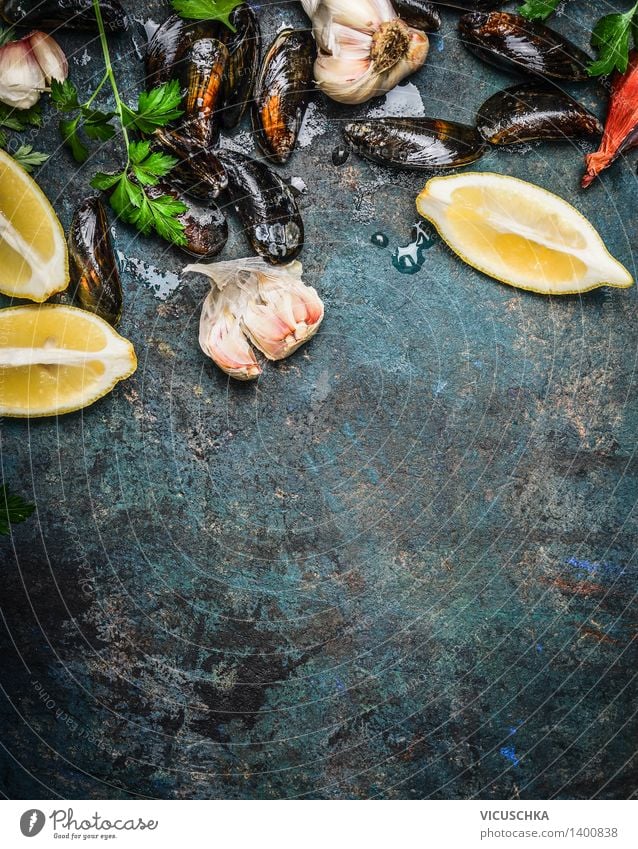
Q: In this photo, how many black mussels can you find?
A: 14